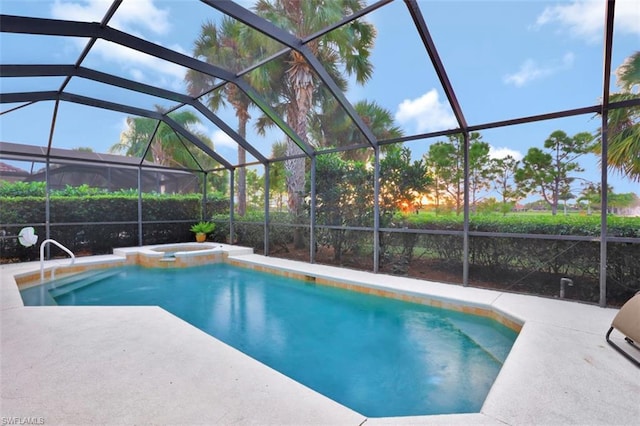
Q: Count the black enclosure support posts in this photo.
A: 9